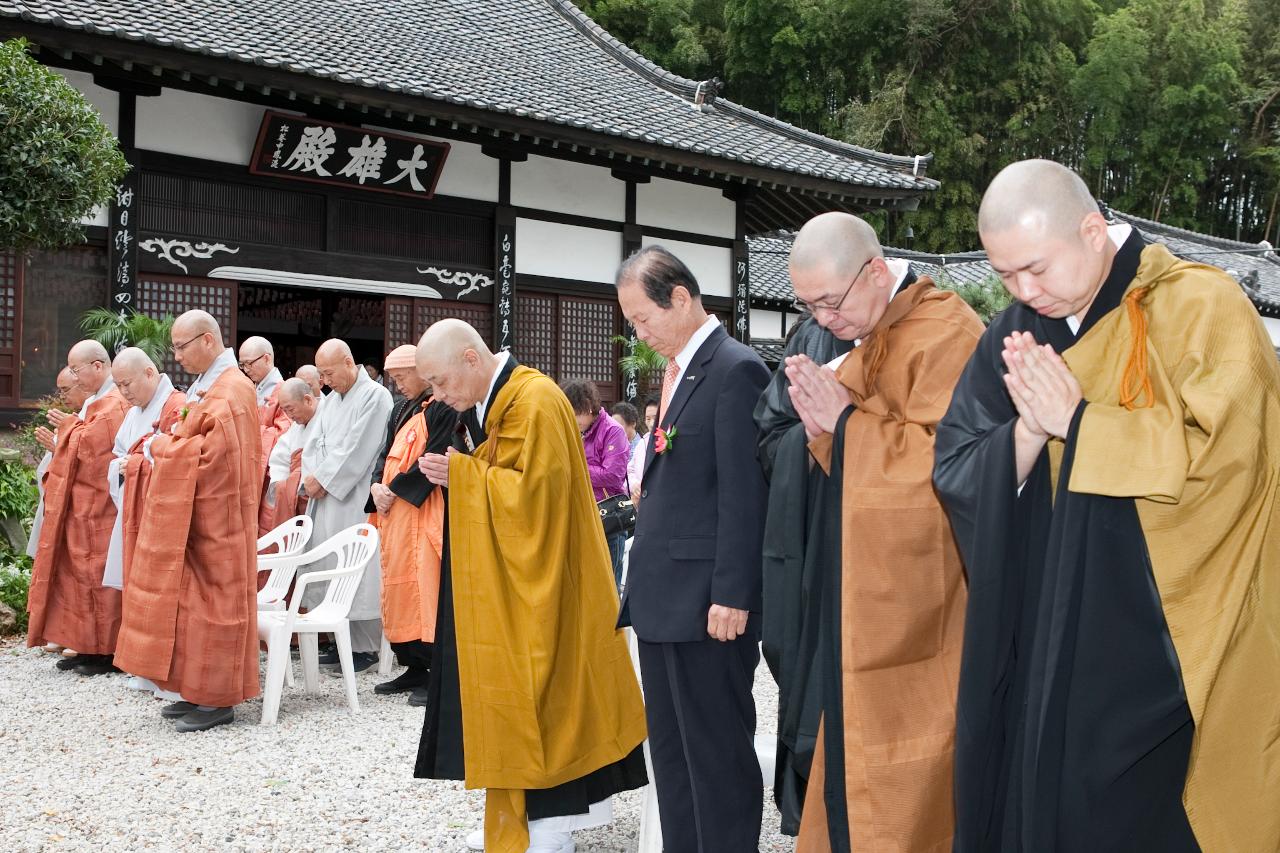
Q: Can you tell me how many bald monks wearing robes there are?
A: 11